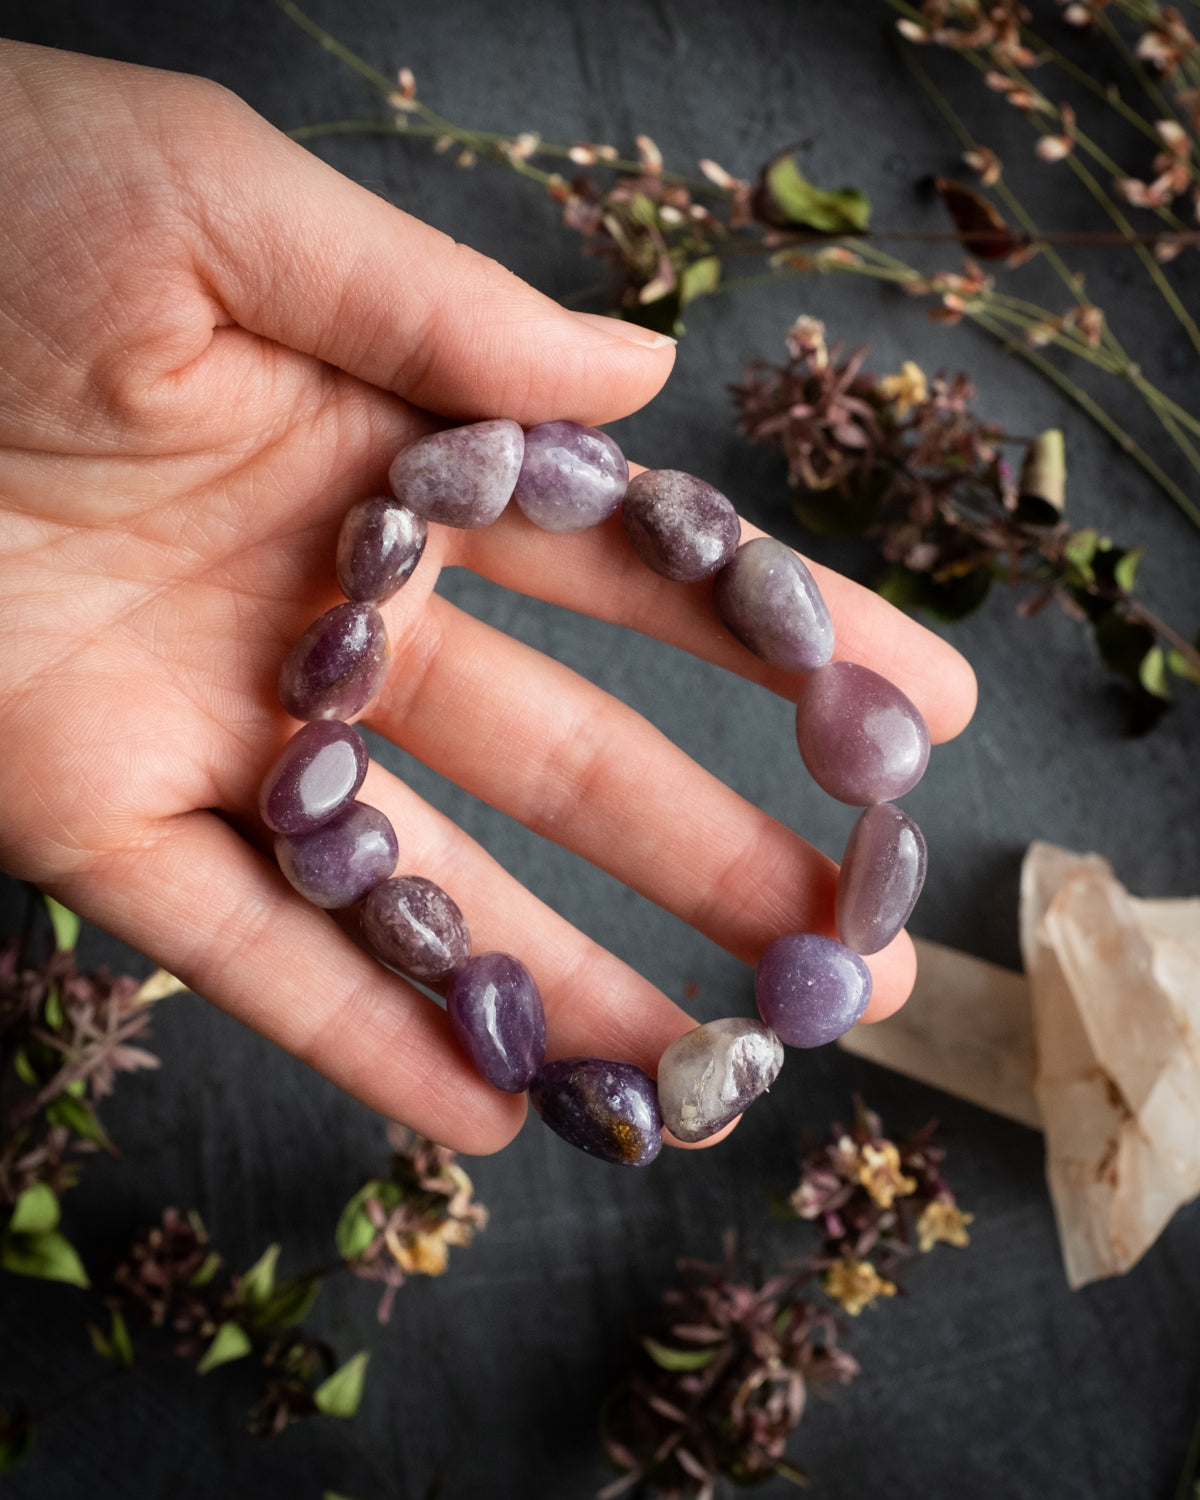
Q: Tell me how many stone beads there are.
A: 15